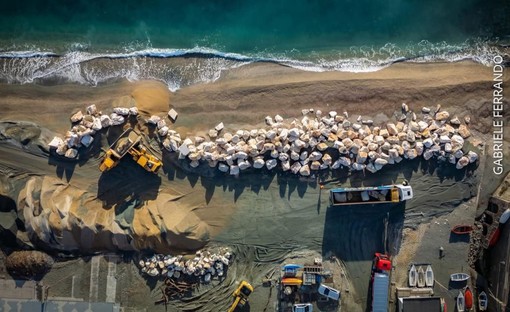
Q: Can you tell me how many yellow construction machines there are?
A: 3